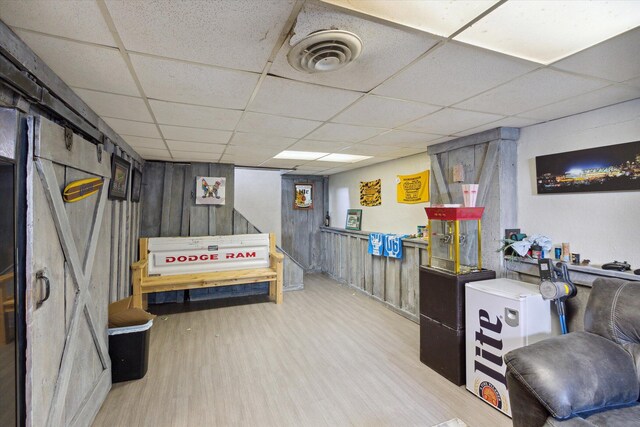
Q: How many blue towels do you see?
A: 2